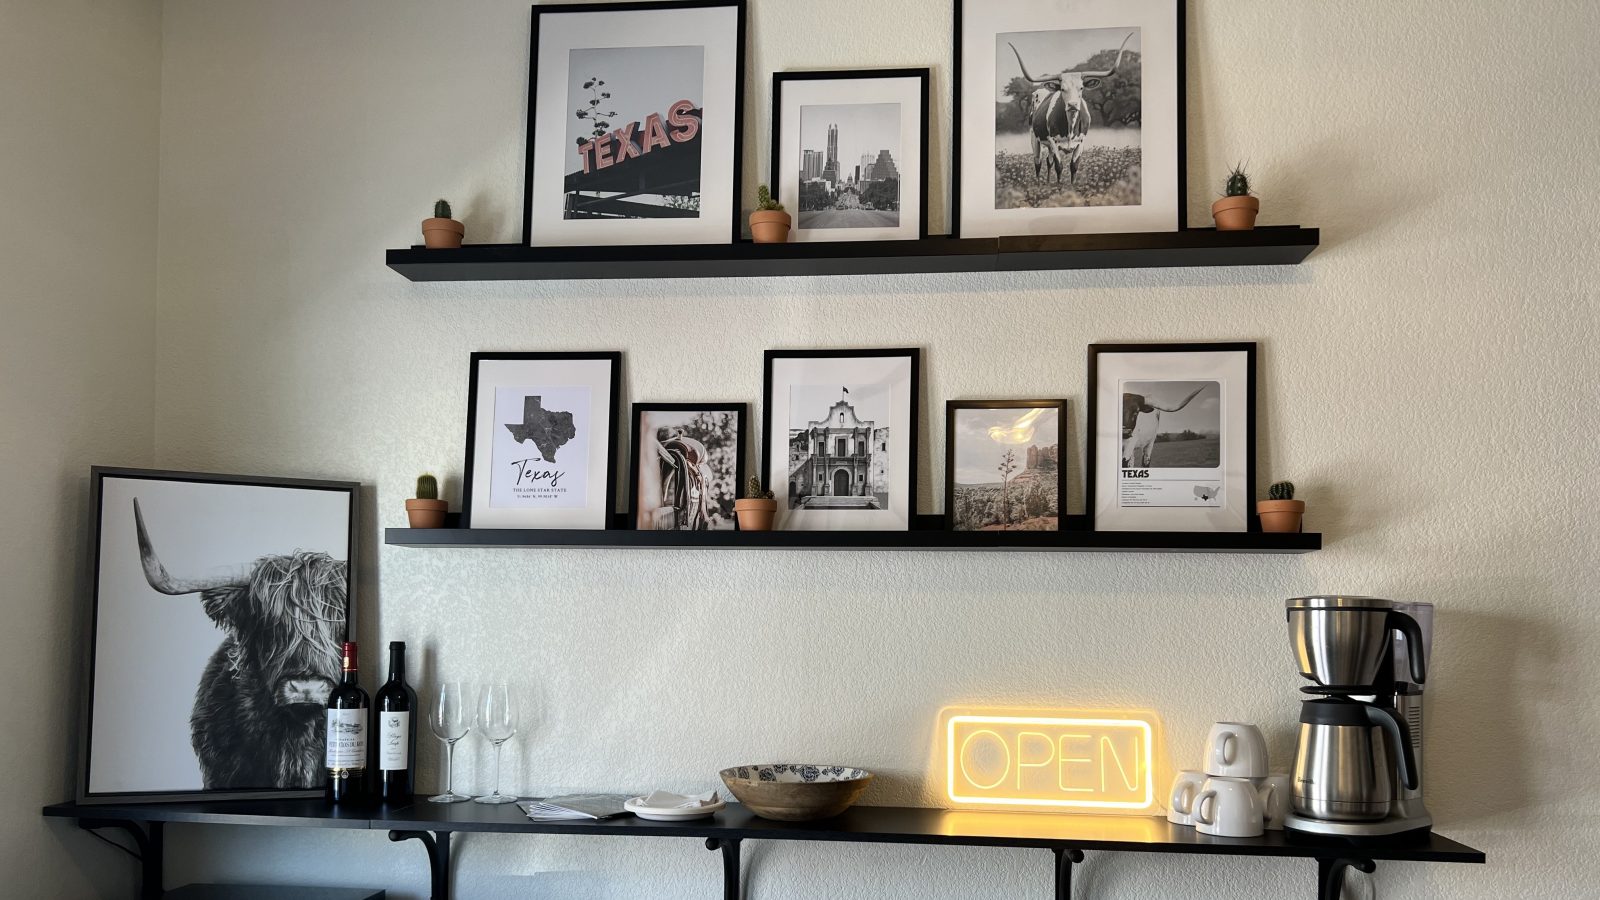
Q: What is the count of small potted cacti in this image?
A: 6